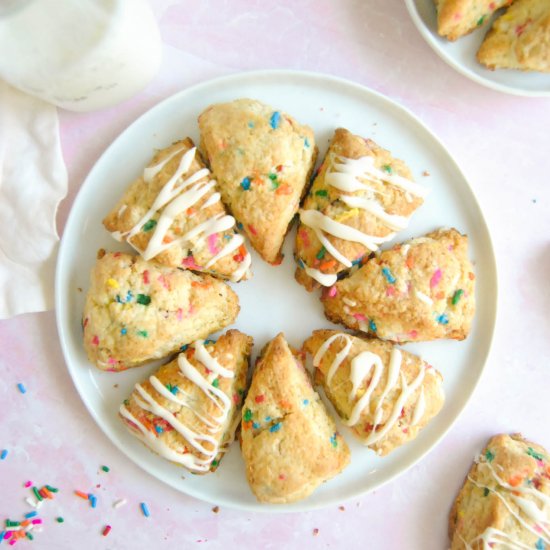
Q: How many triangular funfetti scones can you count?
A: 11